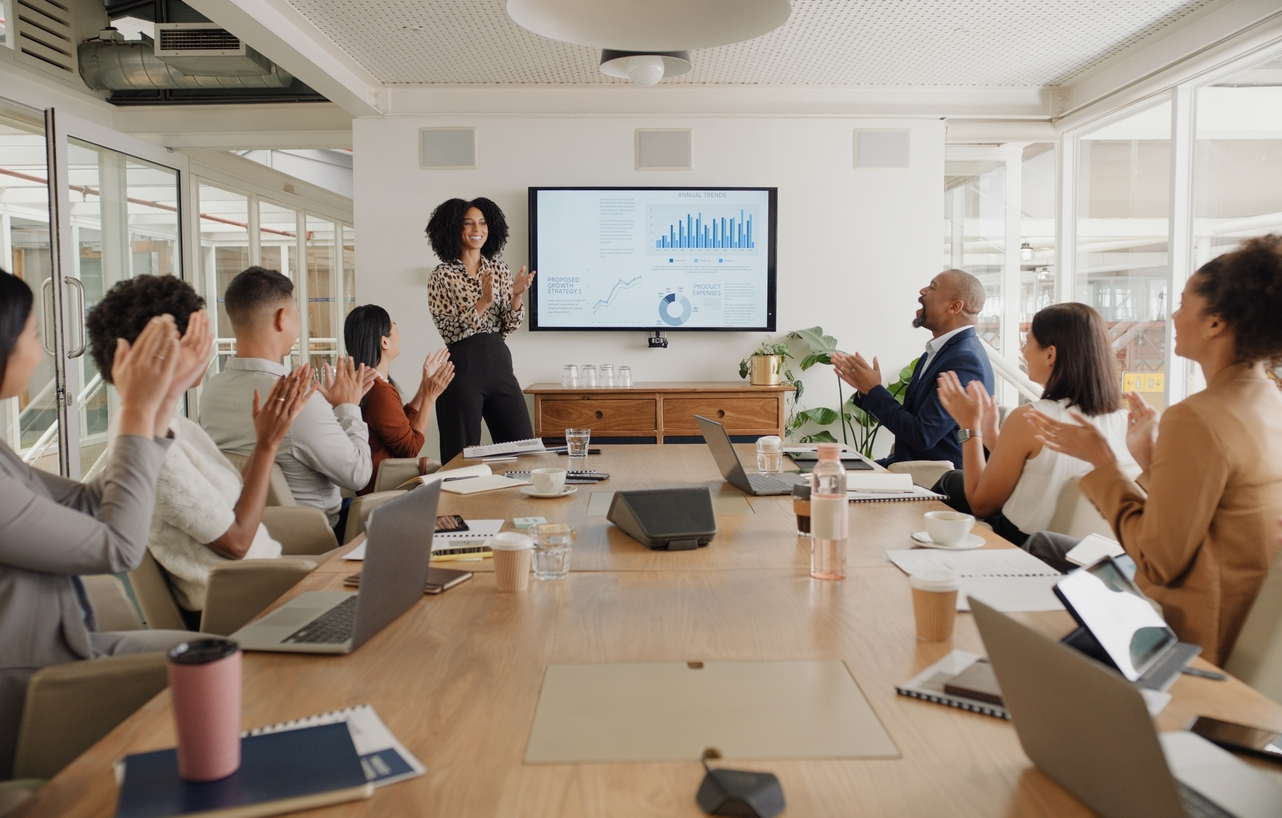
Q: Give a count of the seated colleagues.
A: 7